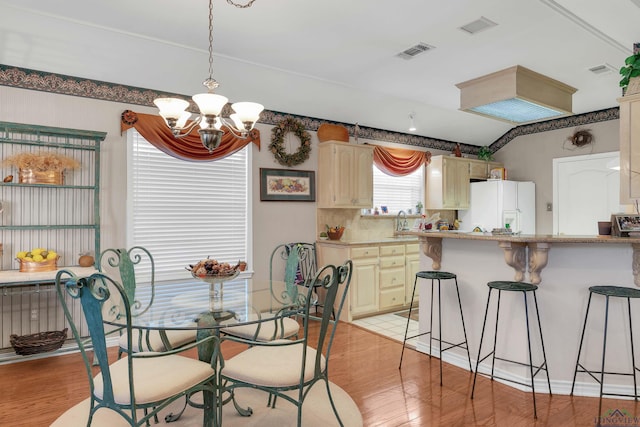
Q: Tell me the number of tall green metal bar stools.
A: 3